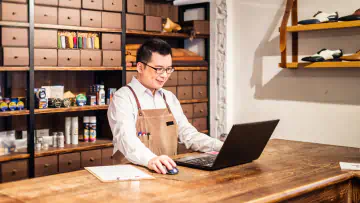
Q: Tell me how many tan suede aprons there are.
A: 1